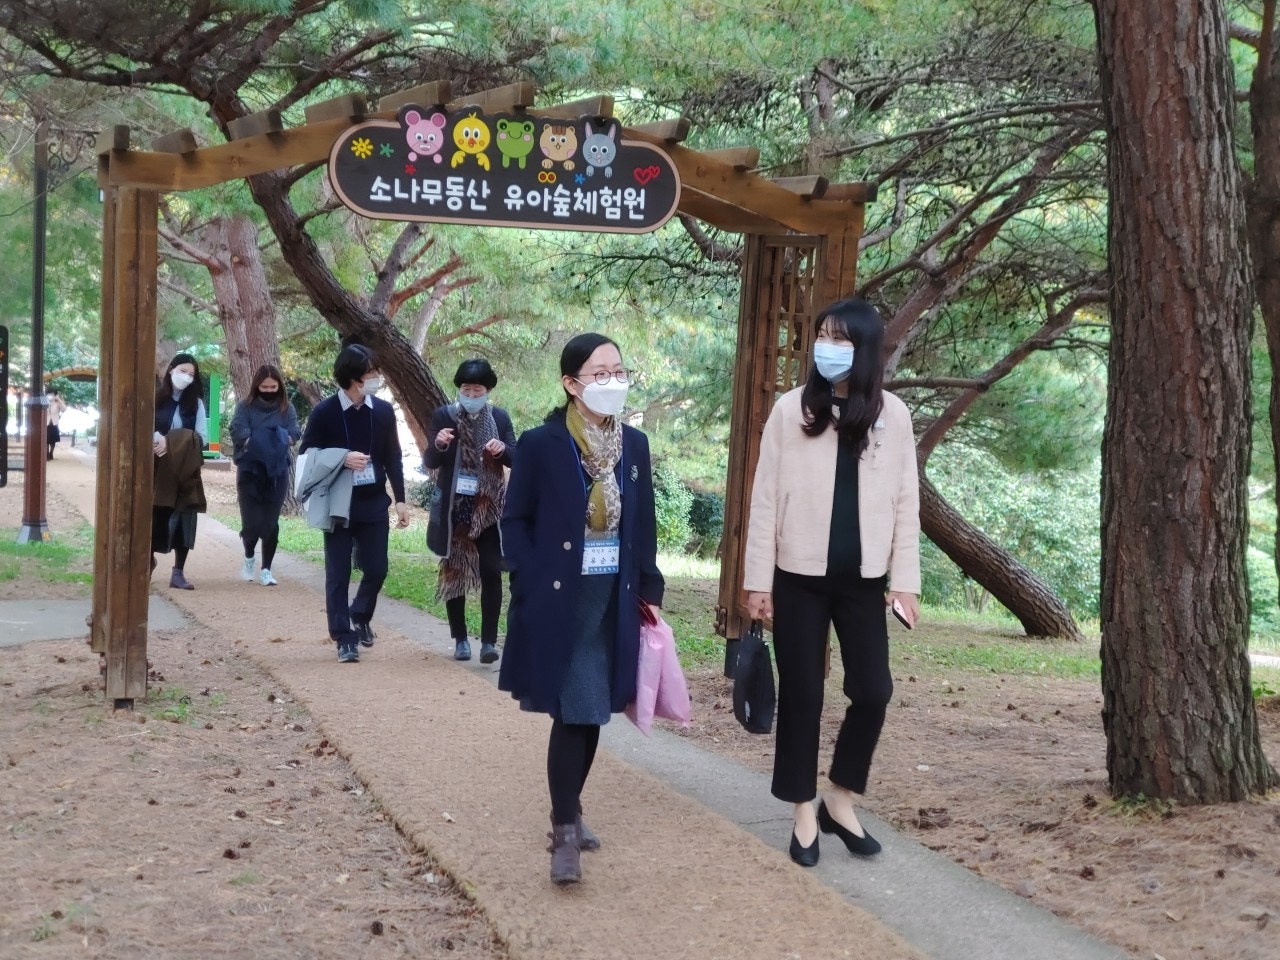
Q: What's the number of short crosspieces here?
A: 11